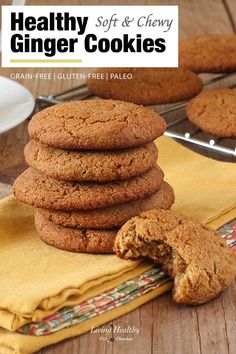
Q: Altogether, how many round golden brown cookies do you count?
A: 9